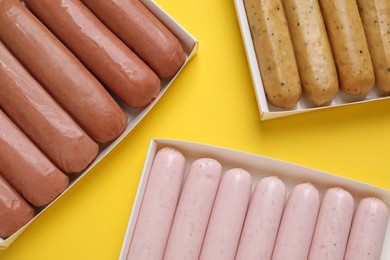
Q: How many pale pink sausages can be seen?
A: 7